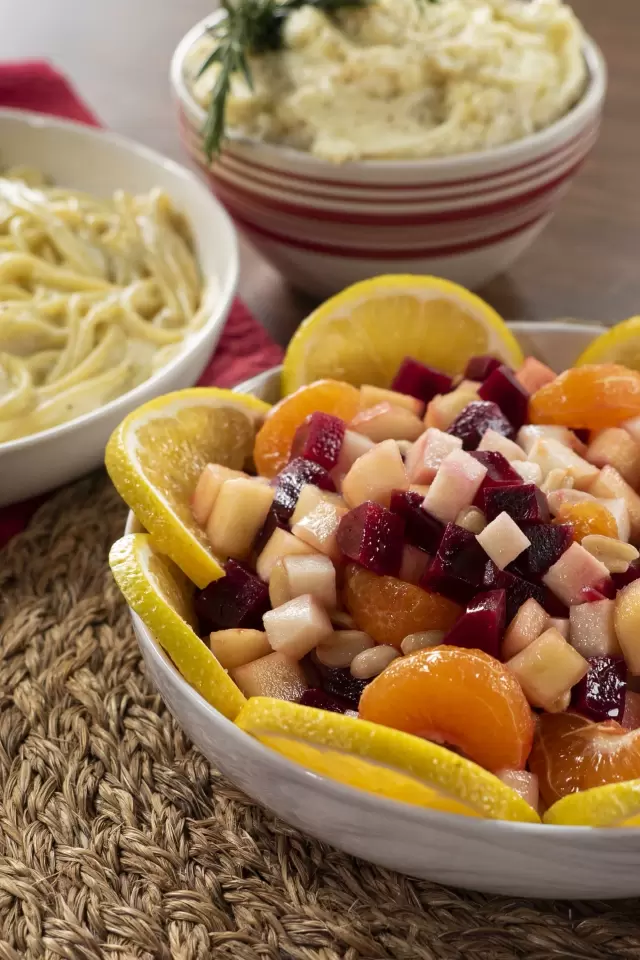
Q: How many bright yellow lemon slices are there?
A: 6